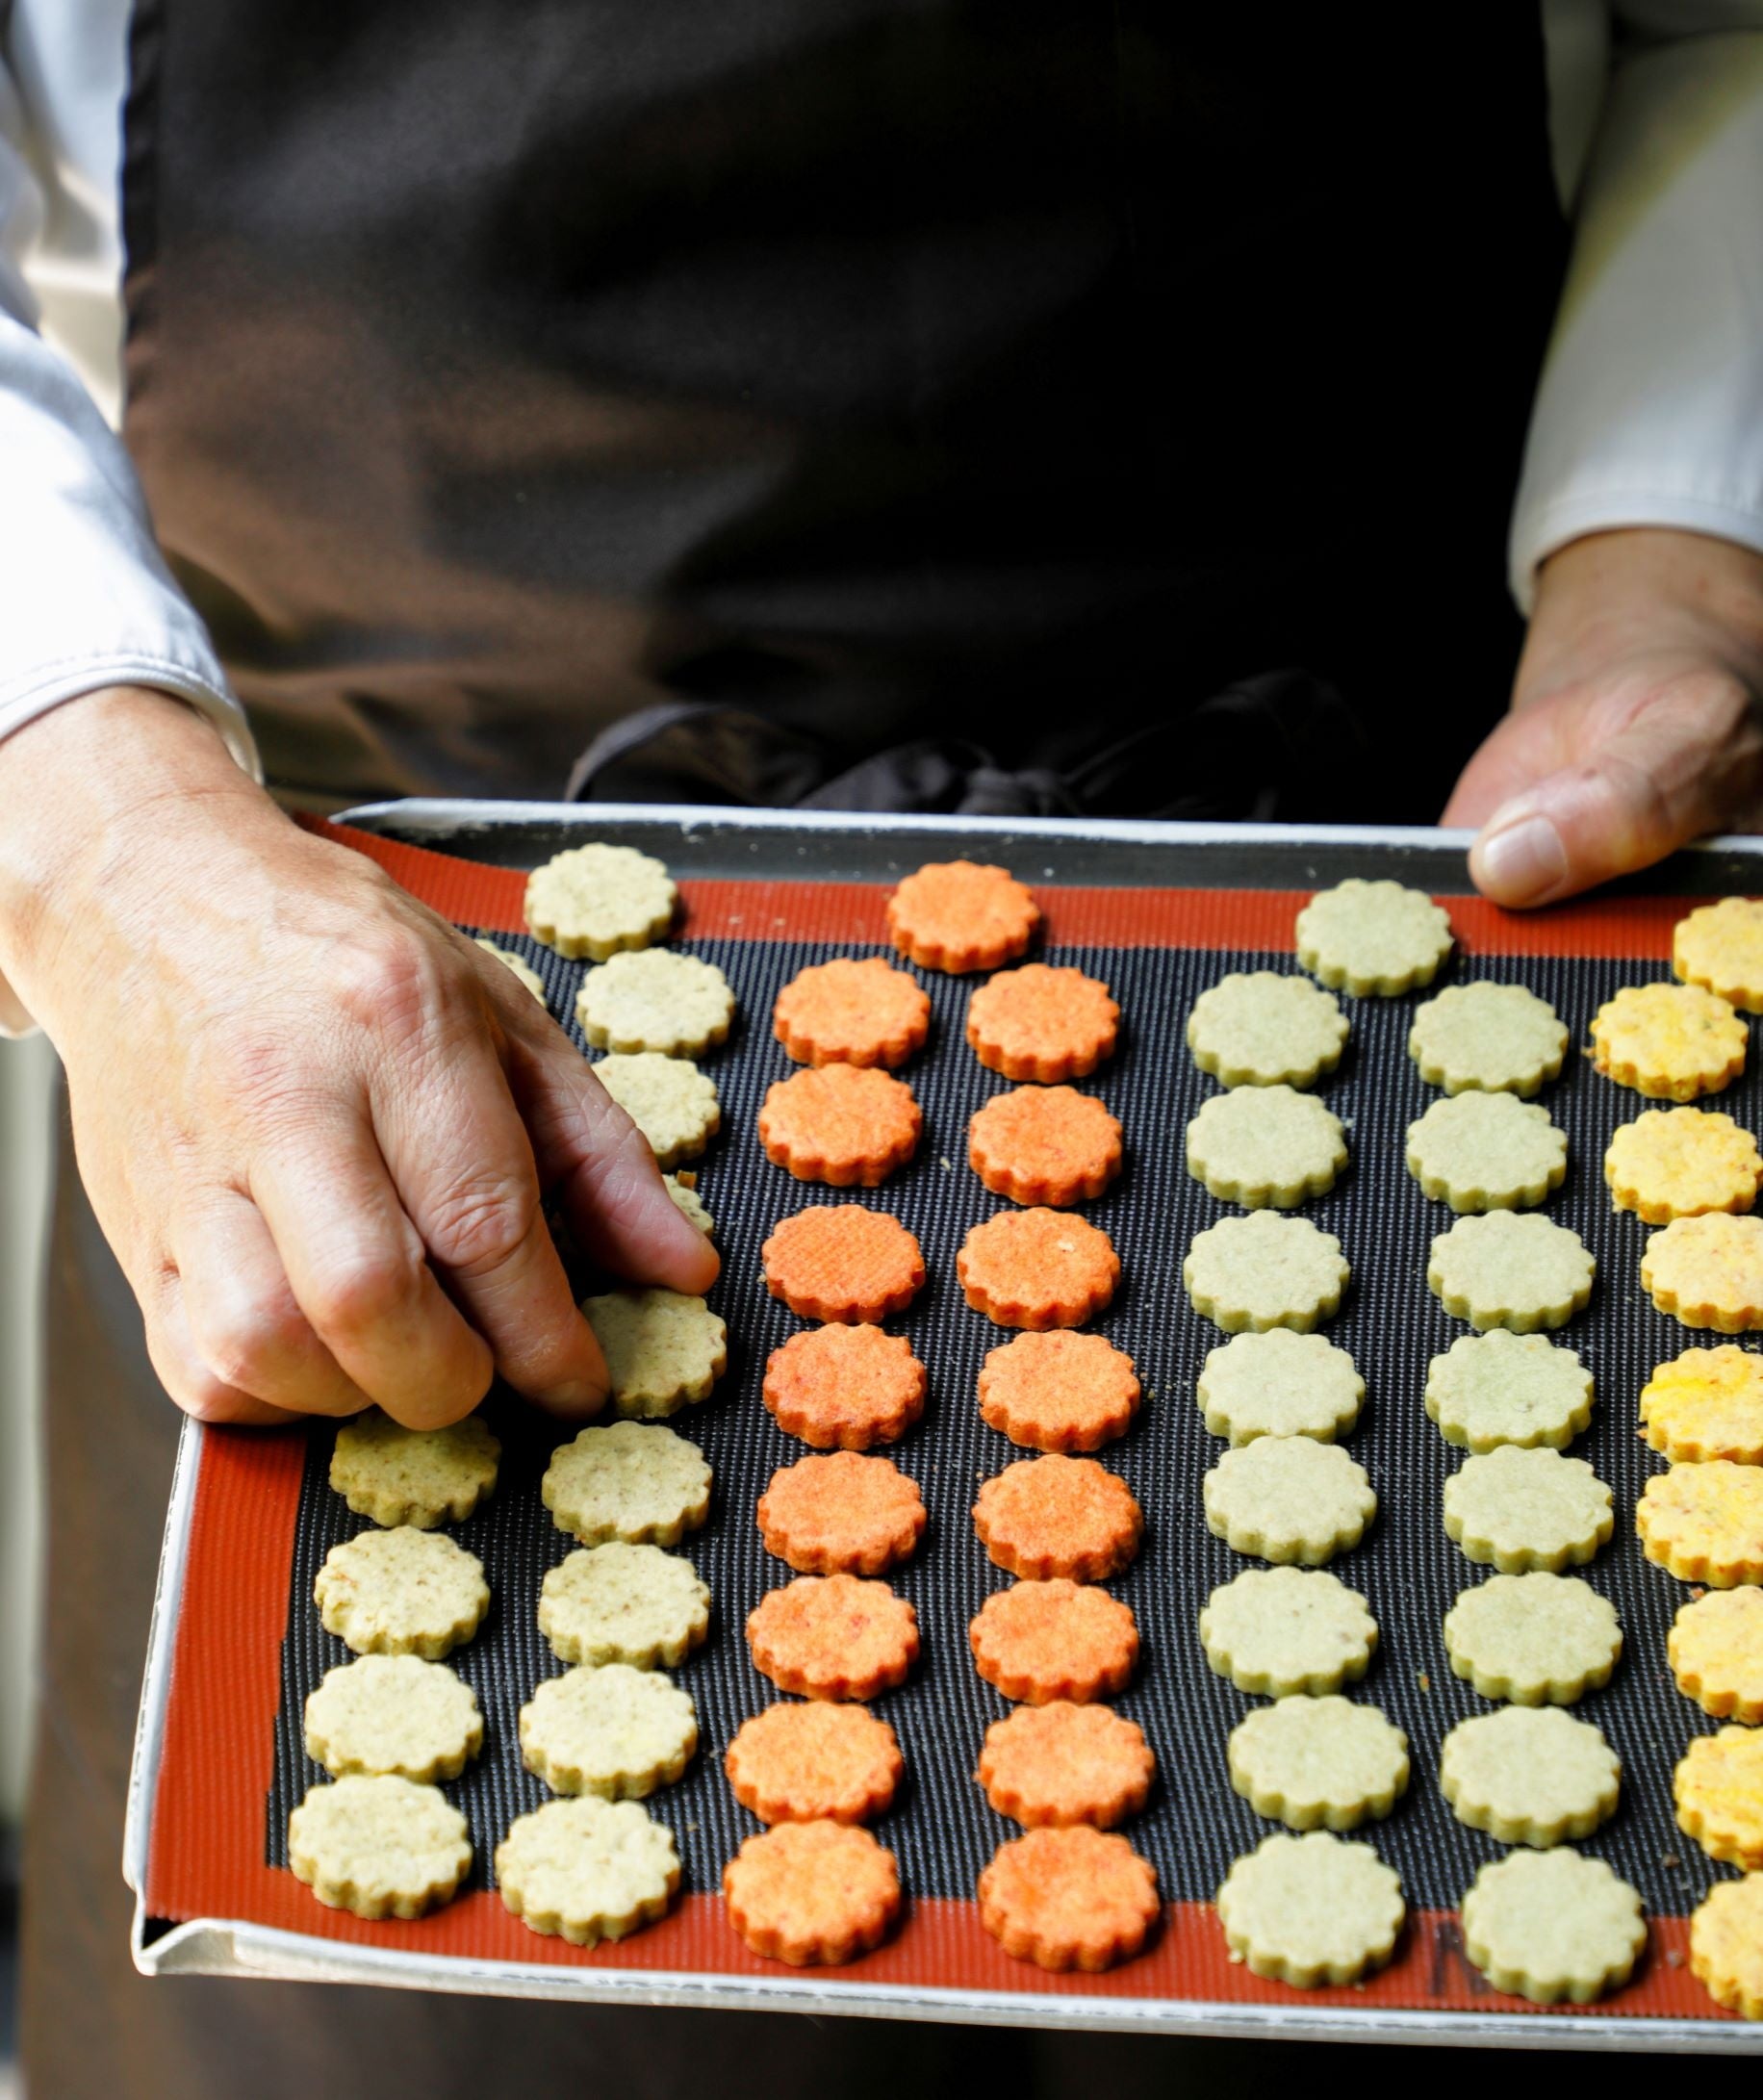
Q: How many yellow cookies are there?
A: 9